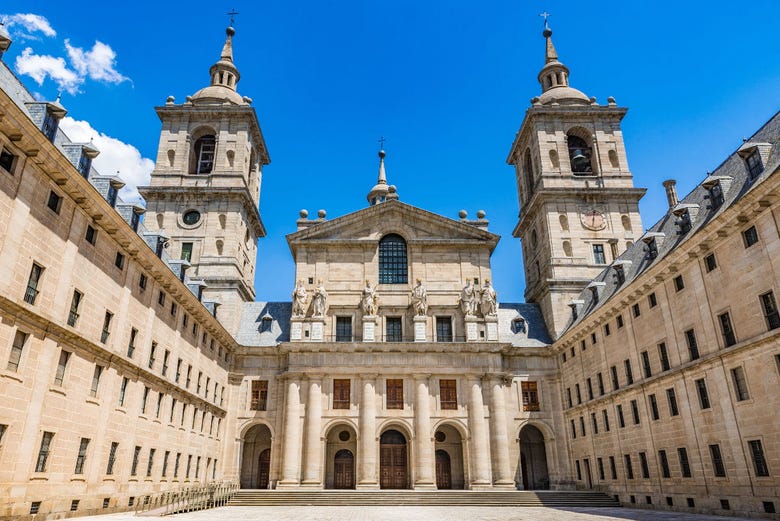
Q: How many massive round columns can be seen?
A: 6